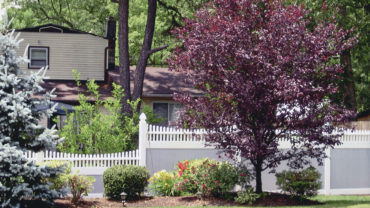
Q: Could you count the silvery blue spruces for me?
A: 1